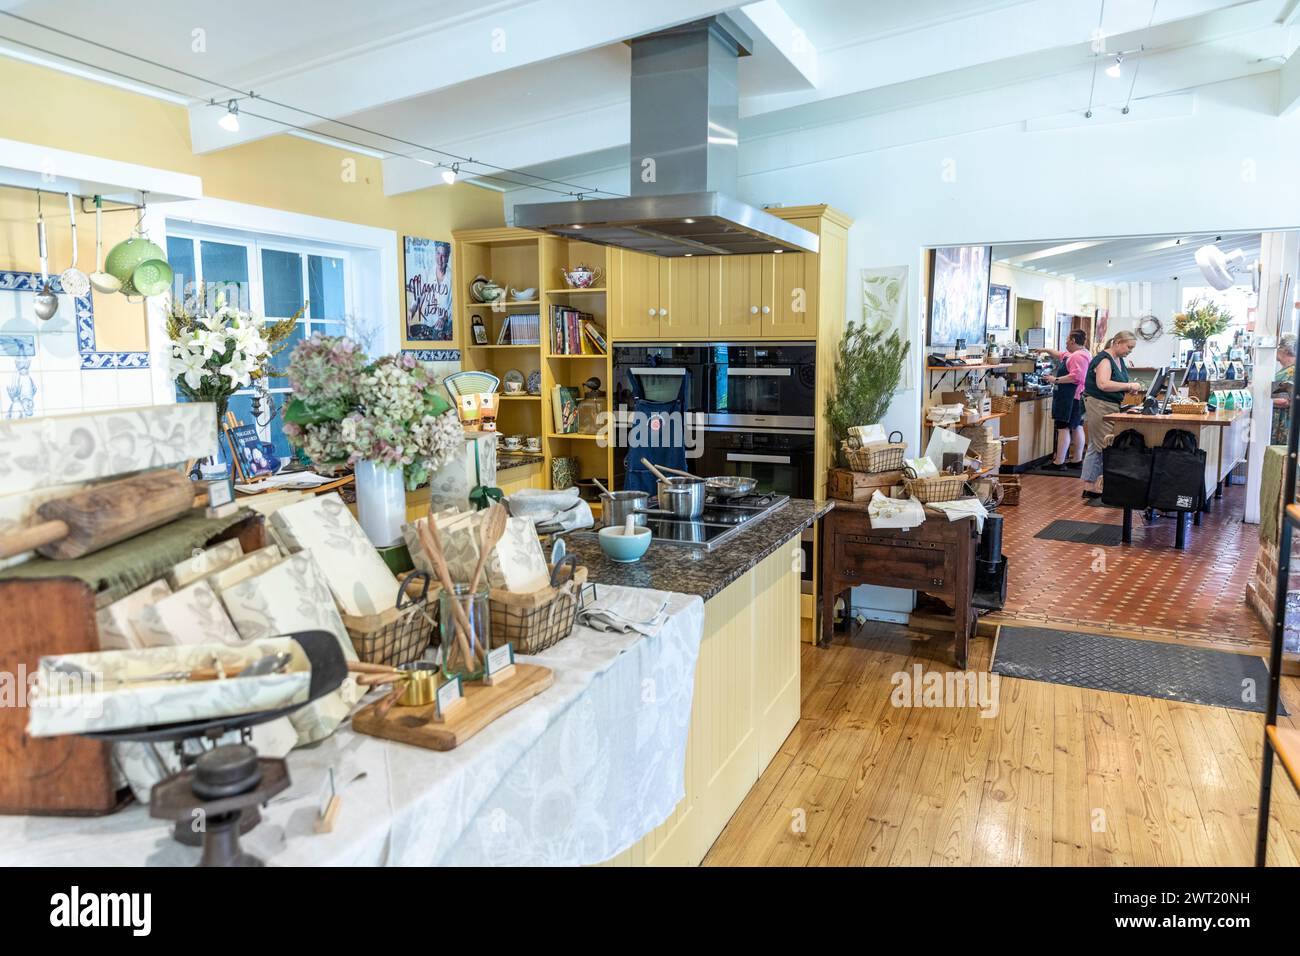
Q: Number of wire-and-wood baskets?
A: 4